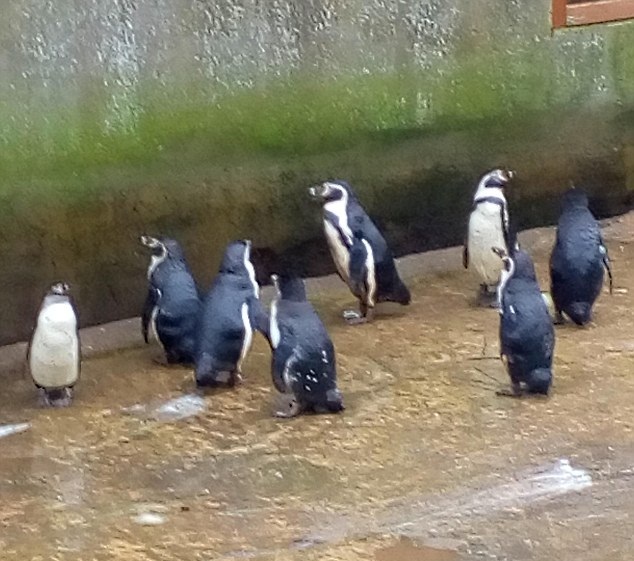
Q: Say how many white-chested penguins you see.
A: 3